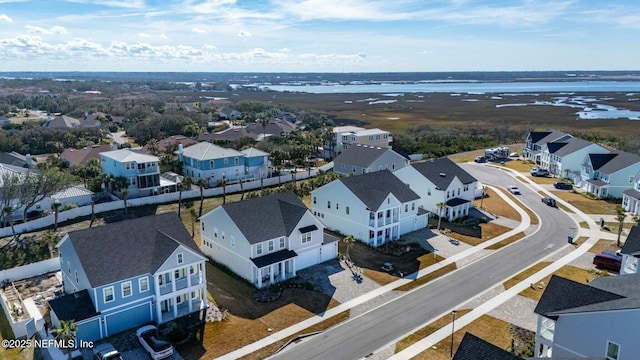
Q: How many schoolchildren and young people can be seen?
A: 0